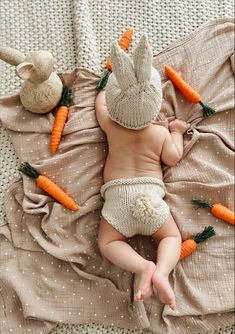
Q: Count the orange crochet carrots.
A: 6